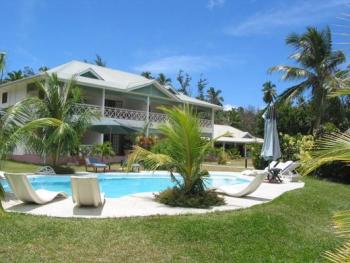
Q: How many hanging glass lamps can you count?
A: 0